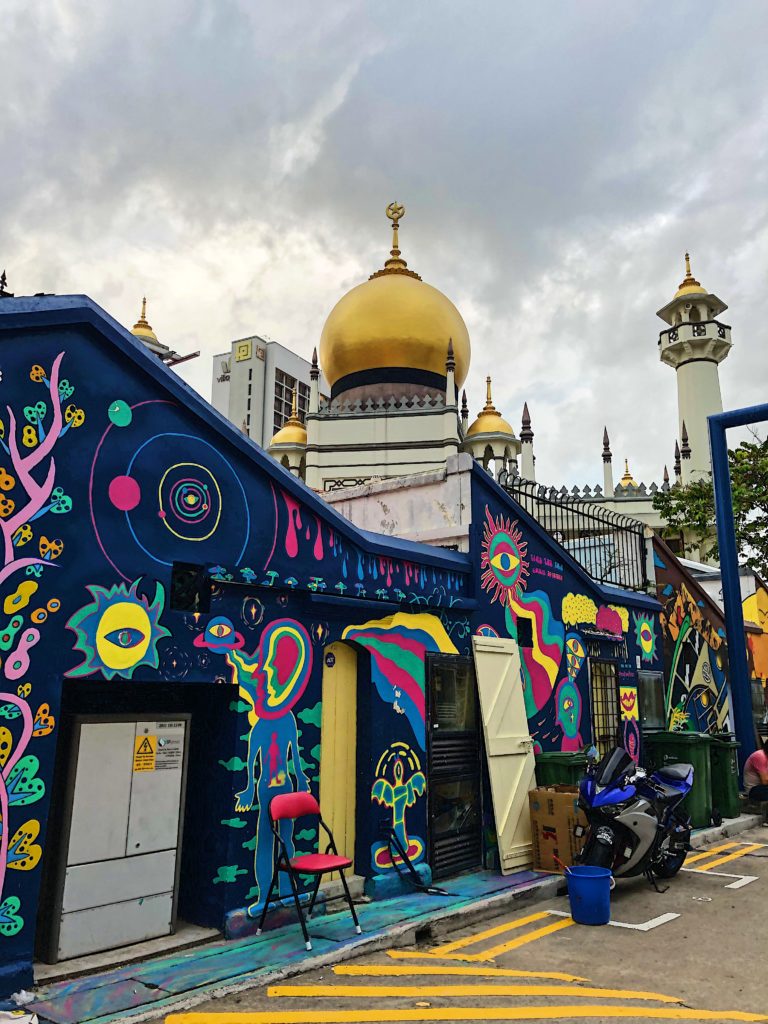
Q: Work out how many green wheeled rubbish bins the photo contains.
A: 3